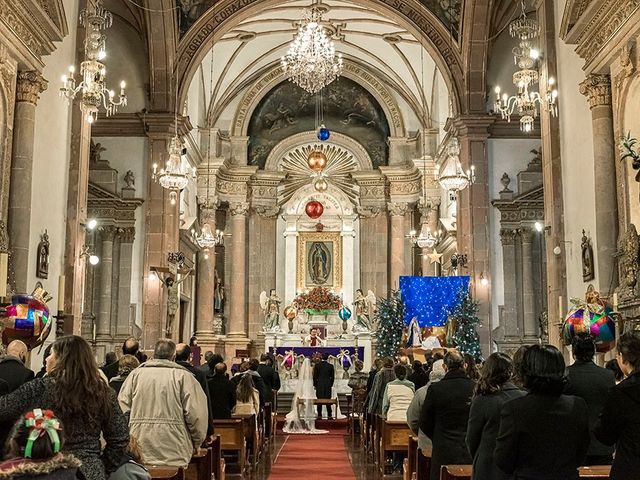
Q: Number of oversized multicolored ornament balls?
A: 2